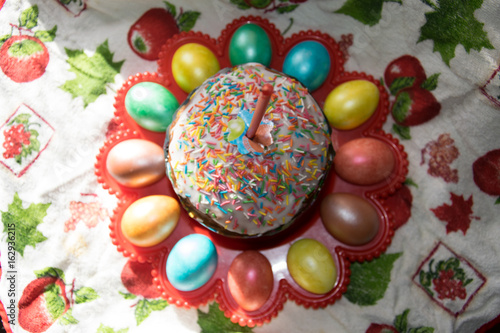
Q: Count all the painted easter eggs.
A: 12